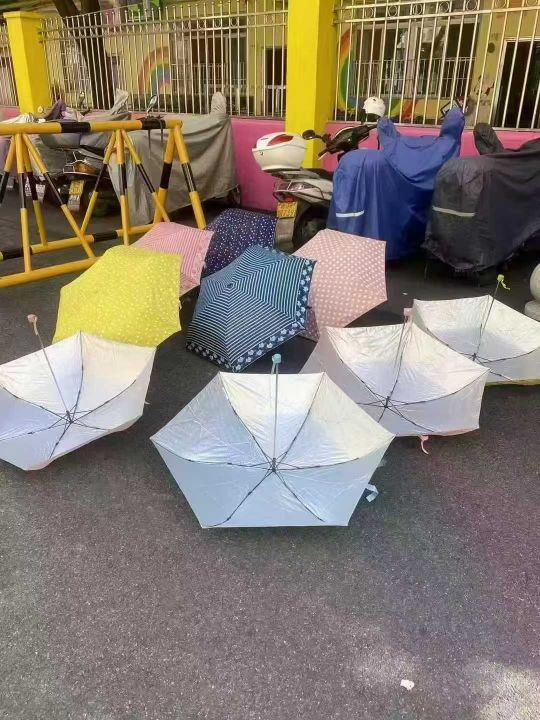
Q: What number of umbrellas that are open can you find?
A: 9